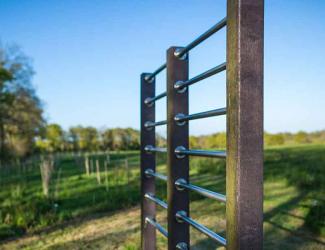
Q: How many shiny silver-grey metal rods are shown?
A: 13